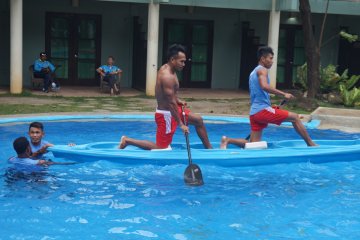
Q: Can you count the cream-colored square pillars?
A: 3